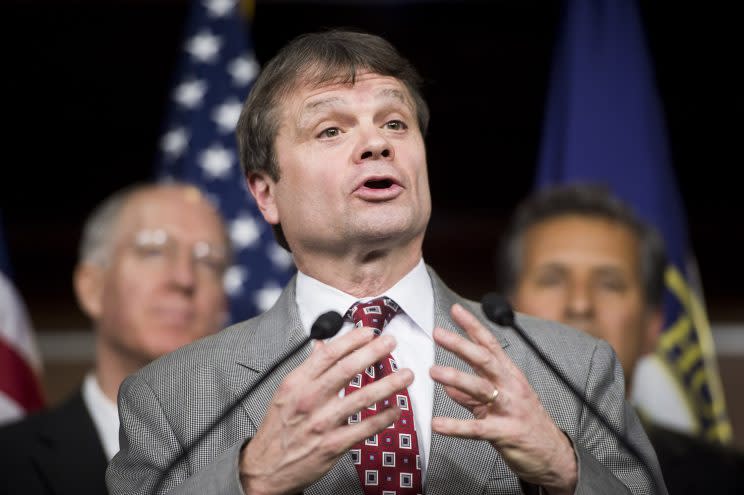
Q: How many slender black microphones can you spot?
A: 2